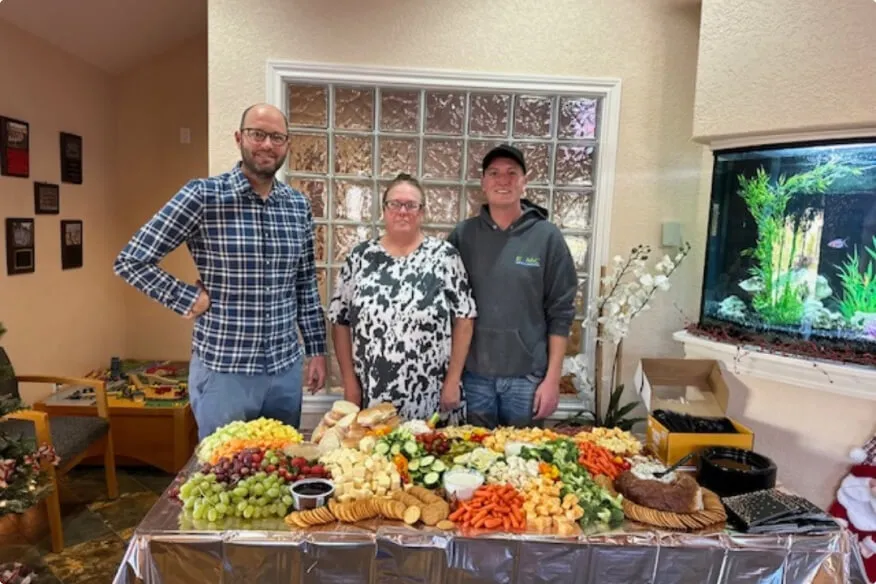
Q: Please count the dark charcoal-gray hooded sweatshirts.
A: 1